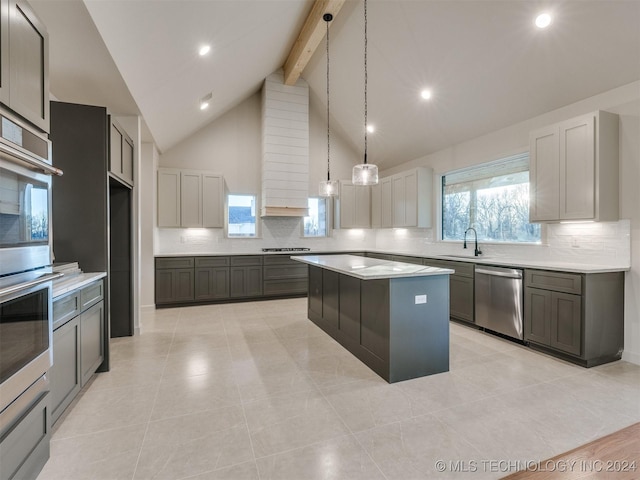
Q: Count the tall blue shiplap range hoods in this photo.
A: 0